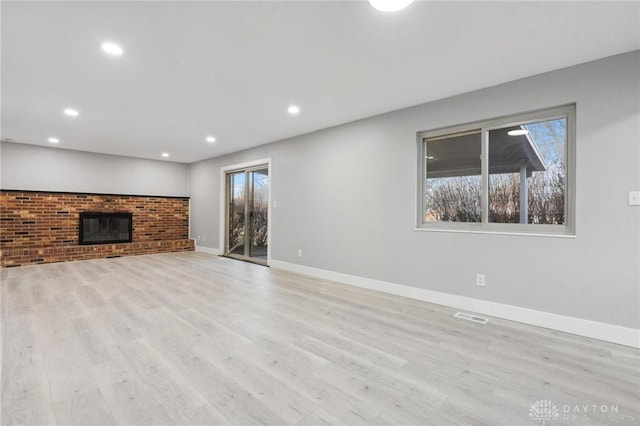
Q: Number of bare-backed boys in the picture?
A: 0